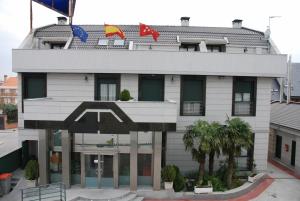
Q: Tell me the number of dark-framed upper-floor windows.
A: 5